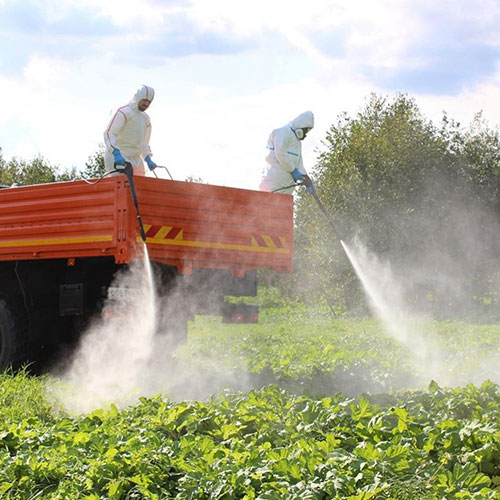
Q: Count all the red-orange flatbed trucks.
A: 1